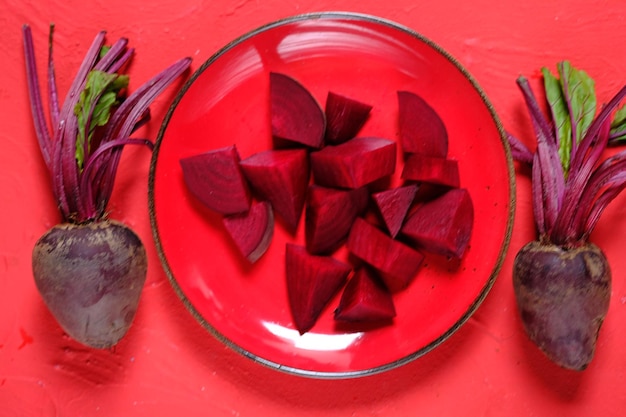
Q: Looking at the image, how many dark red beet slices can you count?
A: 14